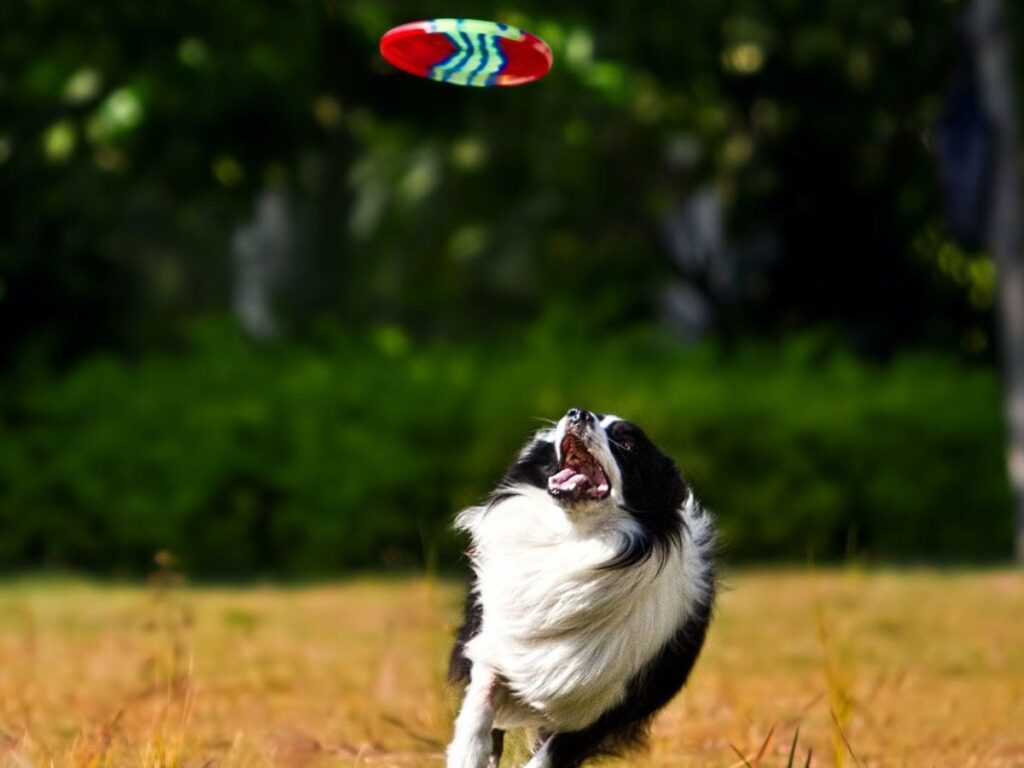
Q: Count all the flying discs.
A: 1